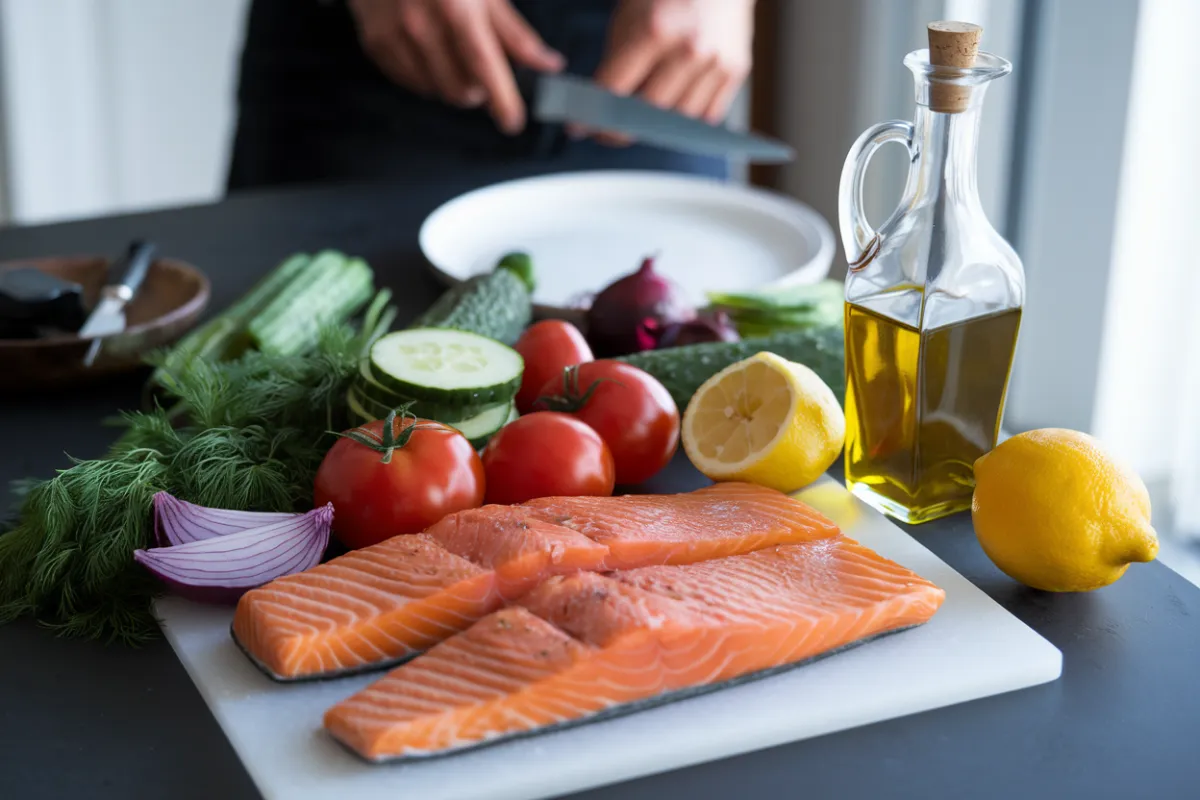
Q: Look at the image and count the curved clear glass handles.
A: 1